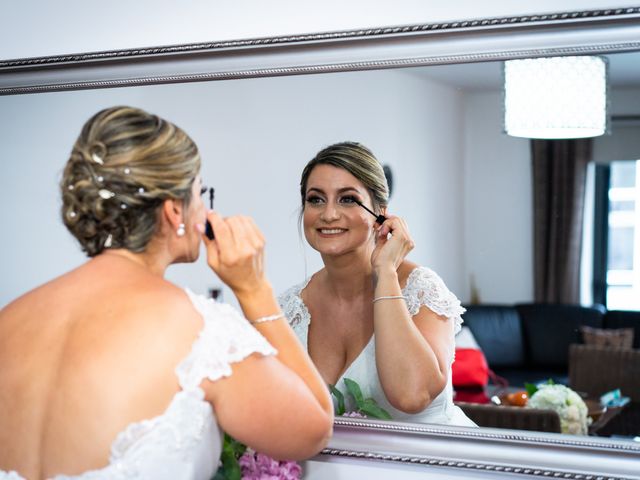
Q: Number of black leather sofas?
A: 1